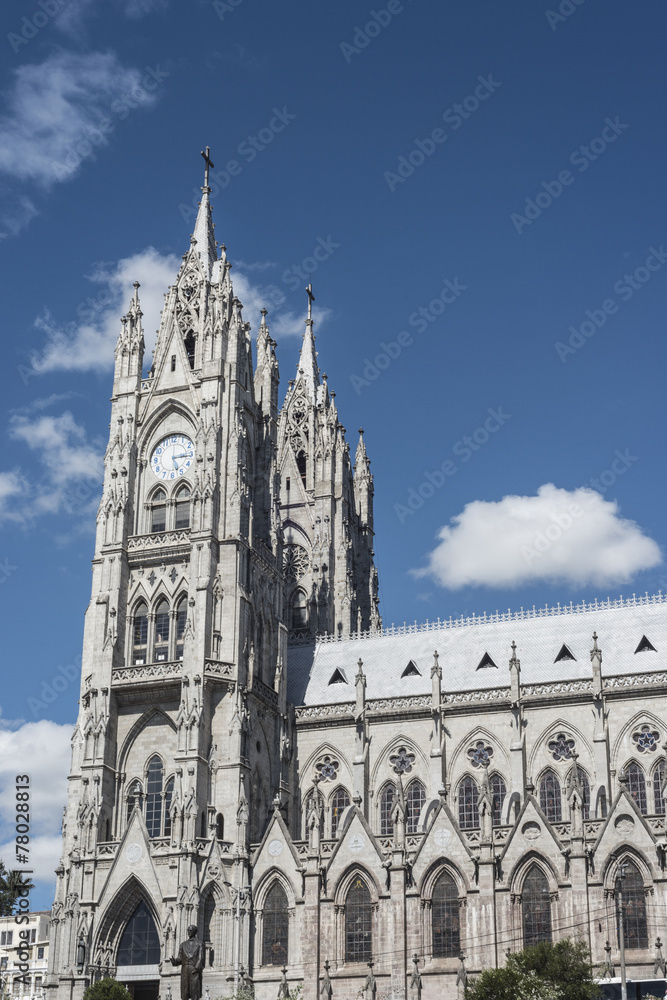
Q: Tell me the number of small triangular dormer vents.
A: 5